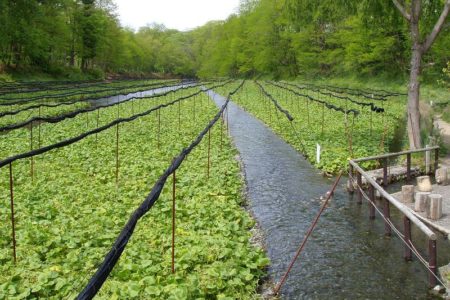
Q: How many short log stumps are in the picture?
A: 5